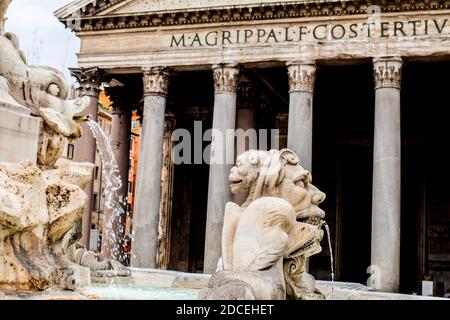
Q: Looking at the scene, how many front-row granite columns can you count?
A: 5